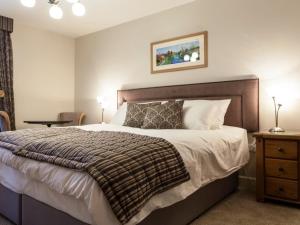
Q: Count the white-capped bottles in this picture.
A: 0